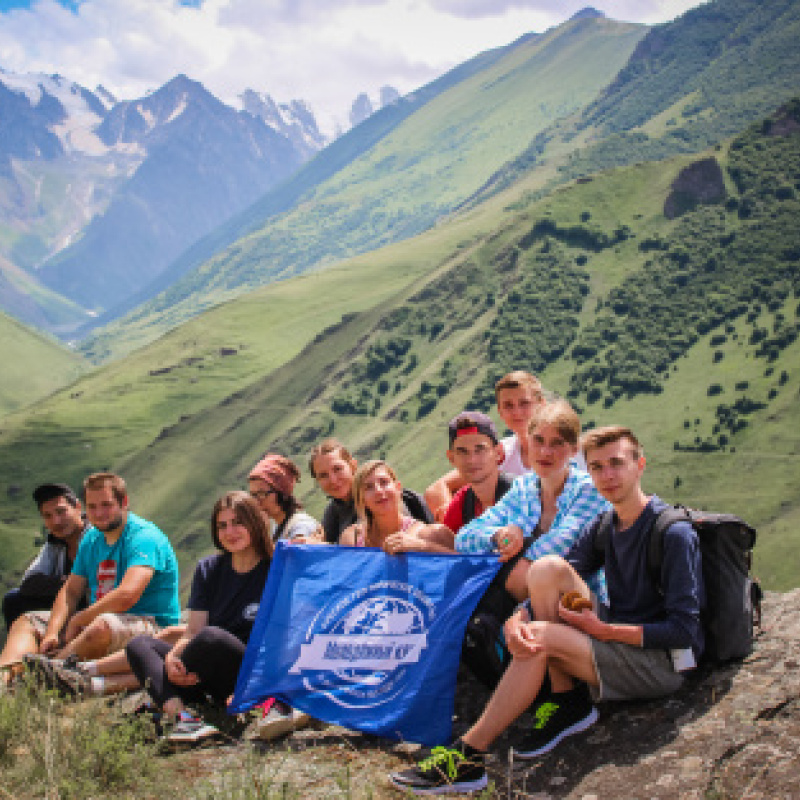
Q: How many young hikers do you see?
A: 10